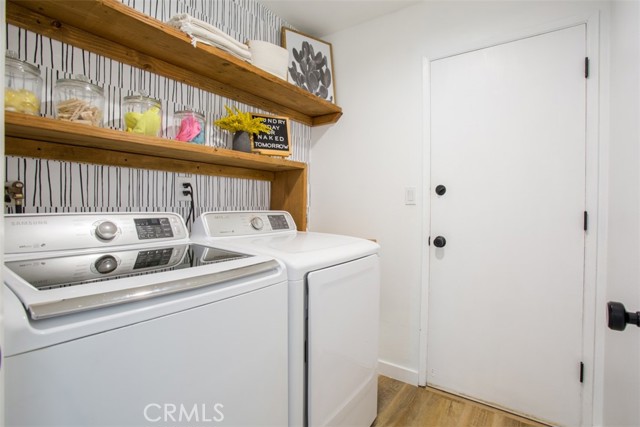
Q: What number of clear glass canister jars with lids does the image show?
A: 4